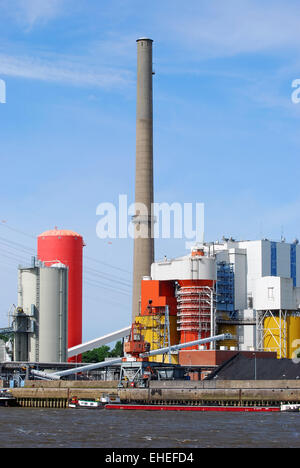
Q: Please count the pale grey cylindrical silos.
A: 2